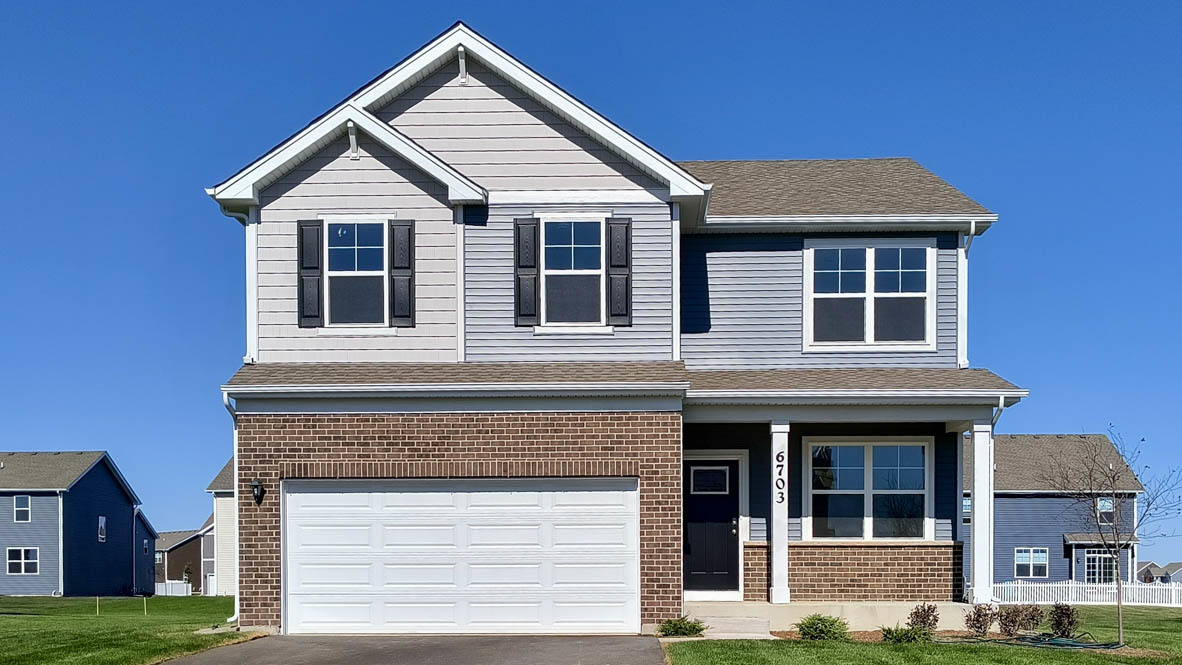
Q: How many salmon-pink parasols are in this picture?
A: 0